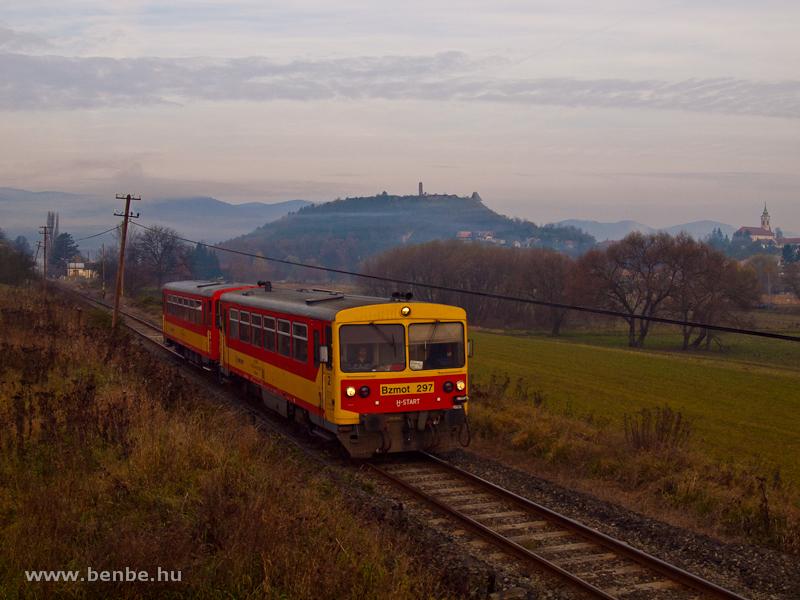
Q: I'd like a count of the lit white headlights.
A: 3